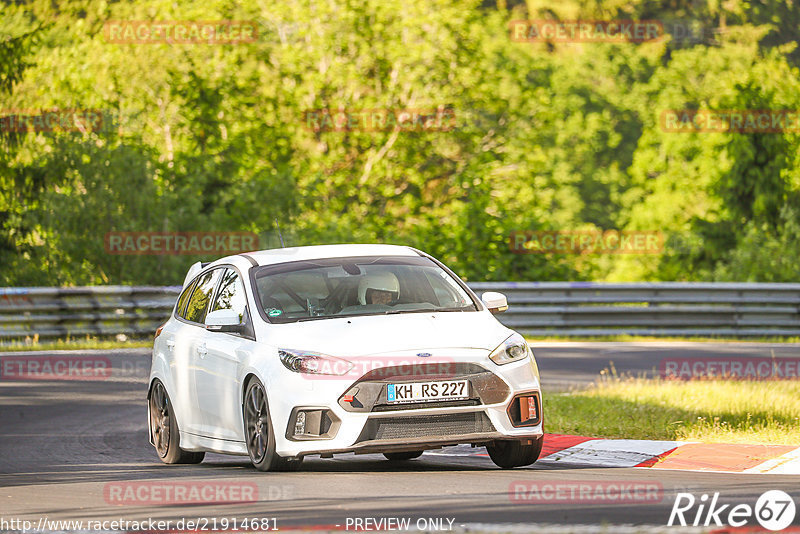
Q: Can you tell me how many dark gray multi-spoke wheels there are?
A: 2